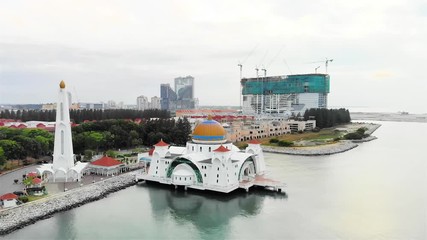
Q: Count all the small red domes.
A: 3